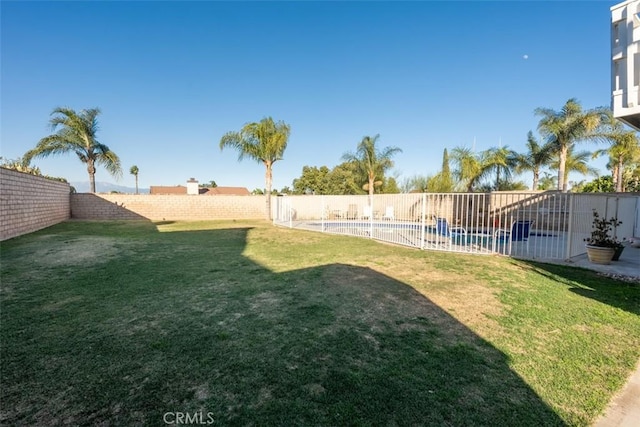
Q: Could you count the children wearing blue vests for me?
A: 0